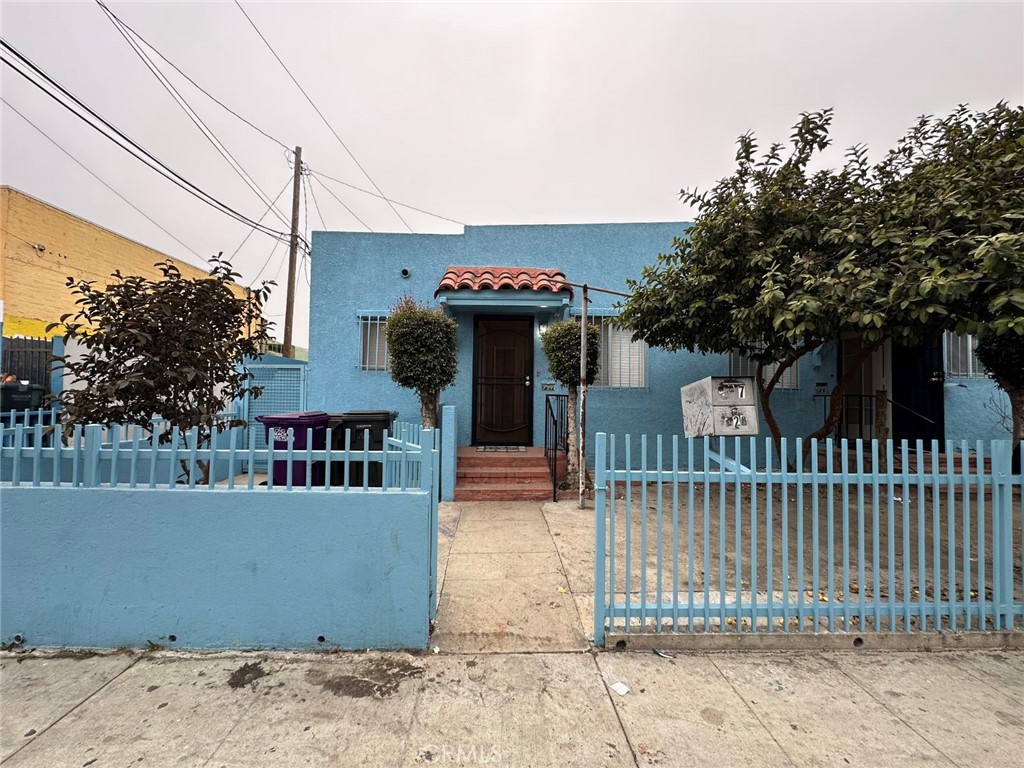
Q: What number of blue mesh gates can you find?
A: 1